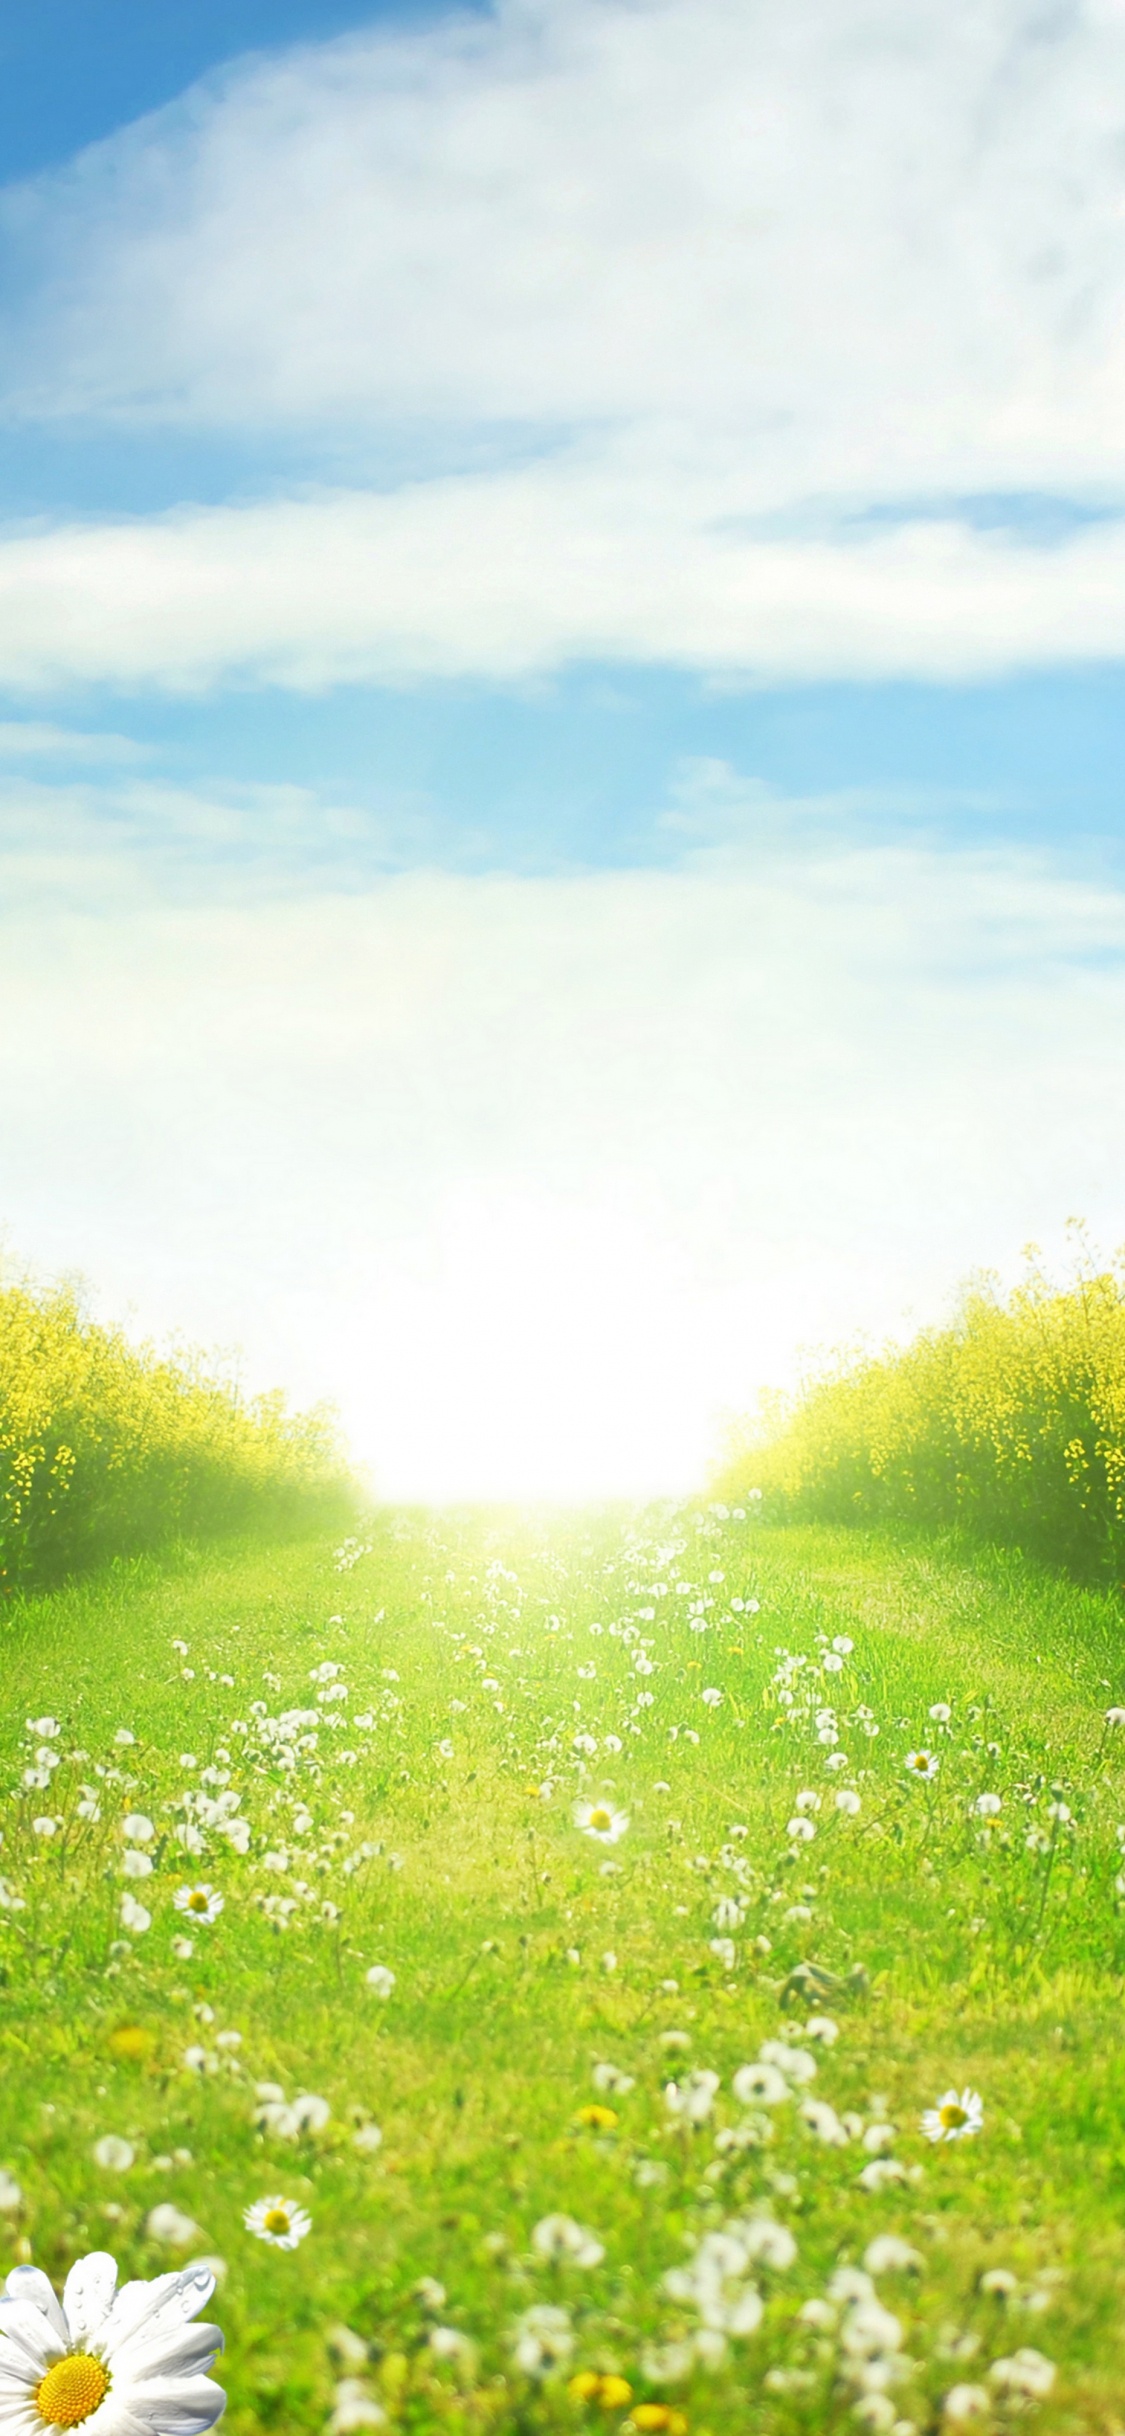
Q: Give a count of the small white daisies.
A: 5